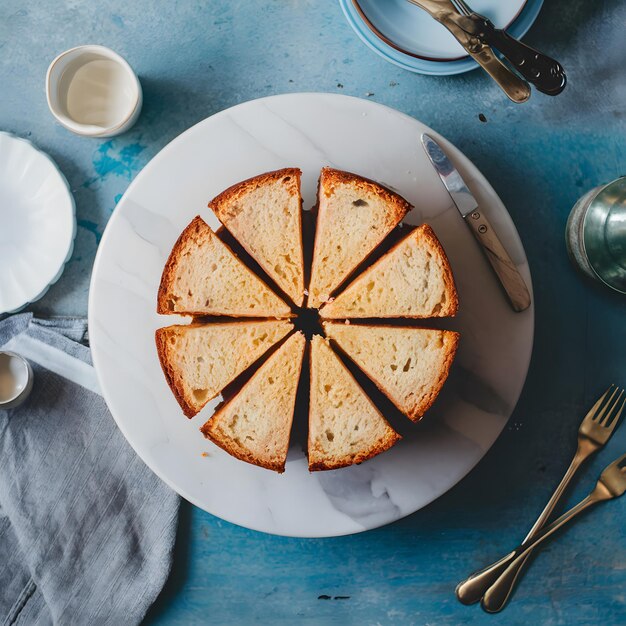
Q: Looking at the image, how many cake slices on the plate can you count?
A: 8